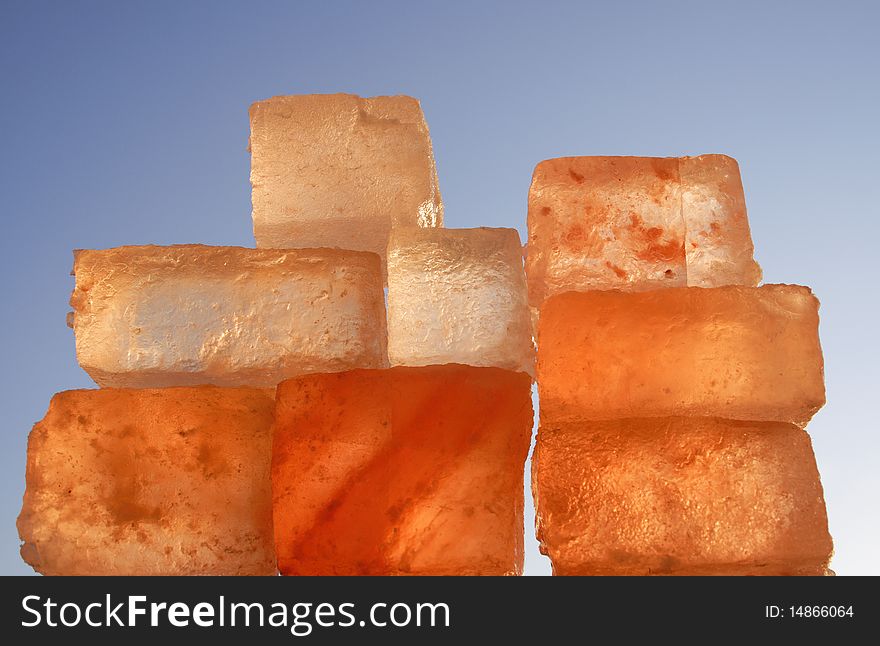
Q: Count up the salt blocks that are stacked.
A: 8